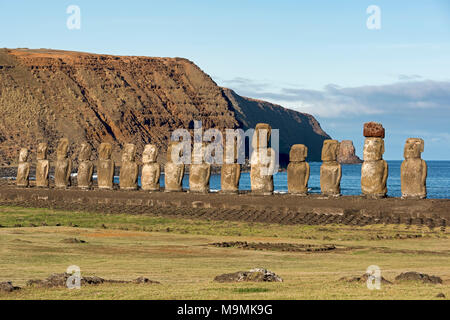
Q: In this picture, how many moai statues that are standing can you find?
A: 15